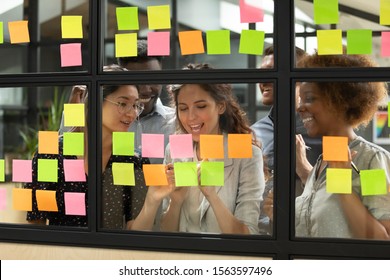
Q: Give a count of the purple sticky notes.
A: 0